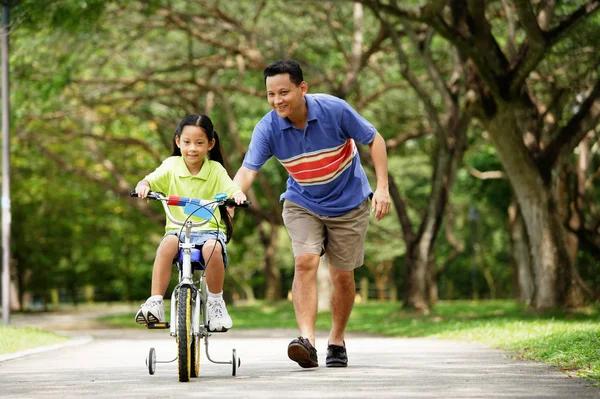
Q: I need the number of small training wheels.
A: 2